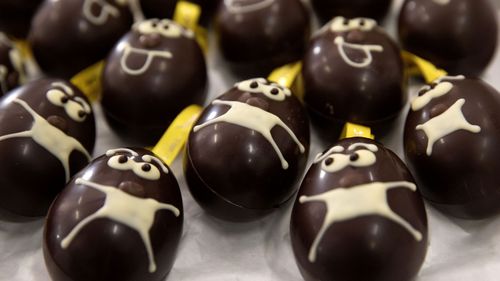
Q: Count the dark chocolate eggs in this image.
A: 14